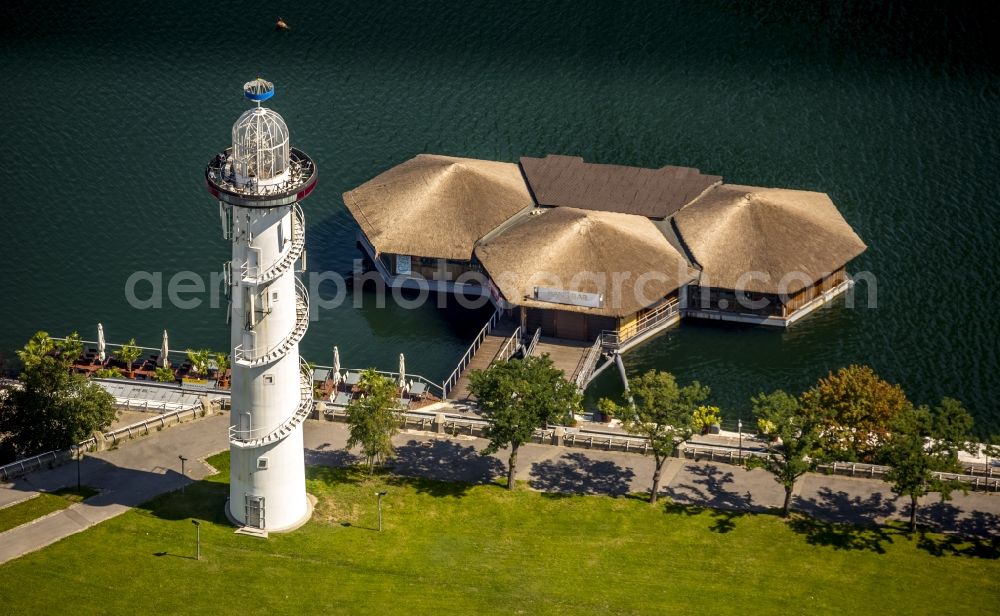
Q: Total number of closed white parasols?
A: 4